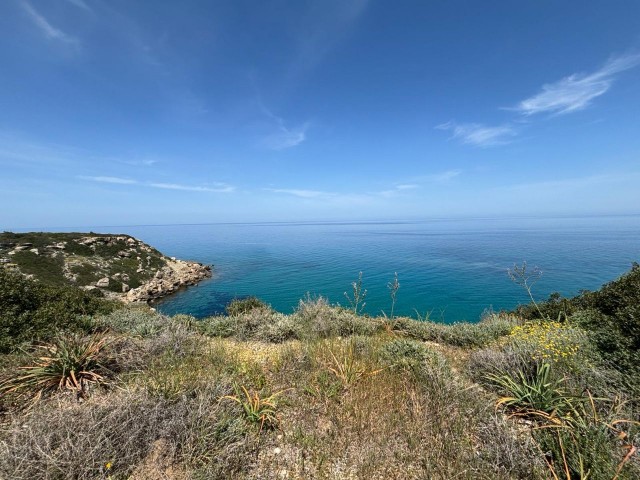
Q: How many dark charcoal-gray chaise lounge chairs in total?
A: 0